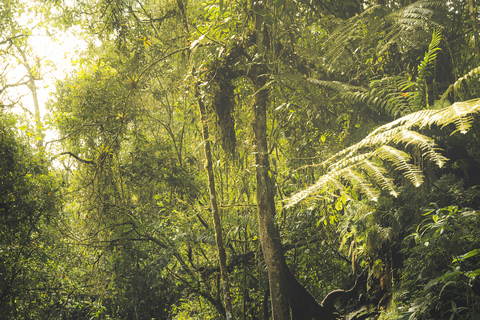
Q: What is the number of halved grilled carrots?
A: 0